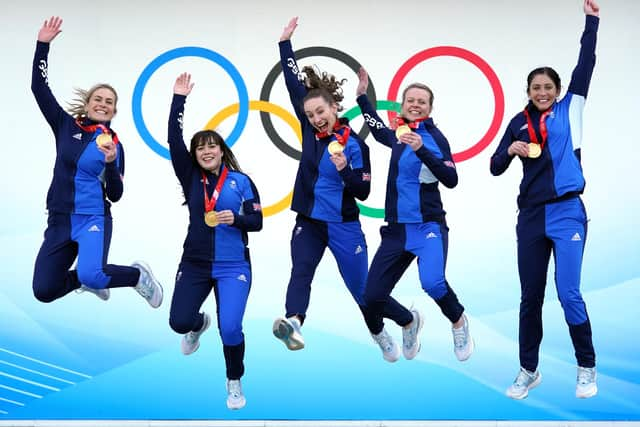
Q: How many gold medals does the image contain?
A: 5